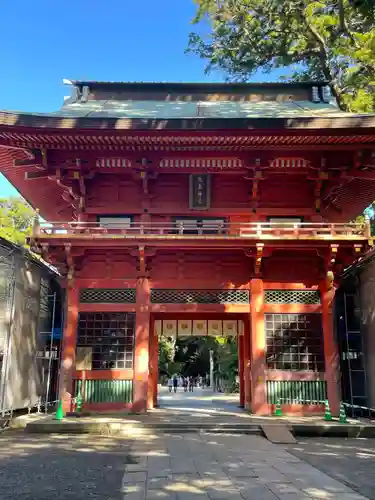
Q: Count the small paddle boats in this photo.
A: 0